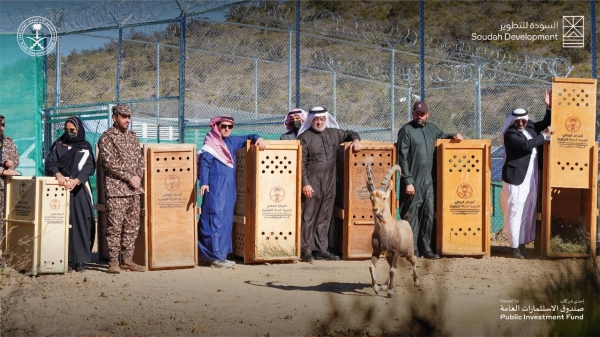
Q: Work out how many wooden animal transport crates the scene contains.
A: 6